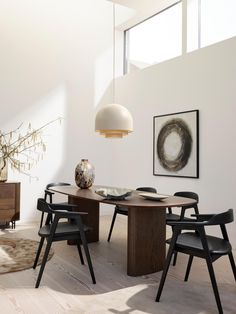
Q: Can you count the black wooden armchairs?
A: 5